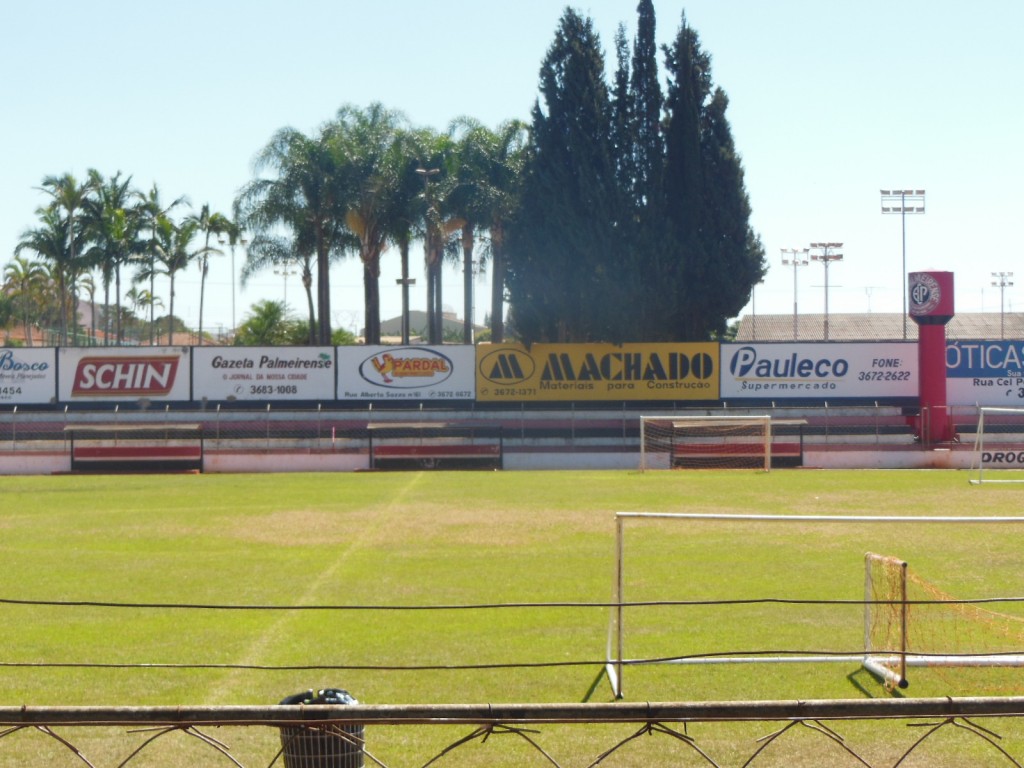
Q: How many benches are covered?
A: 3